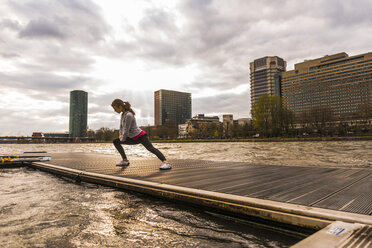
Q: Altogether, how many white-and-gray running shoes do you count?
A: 2